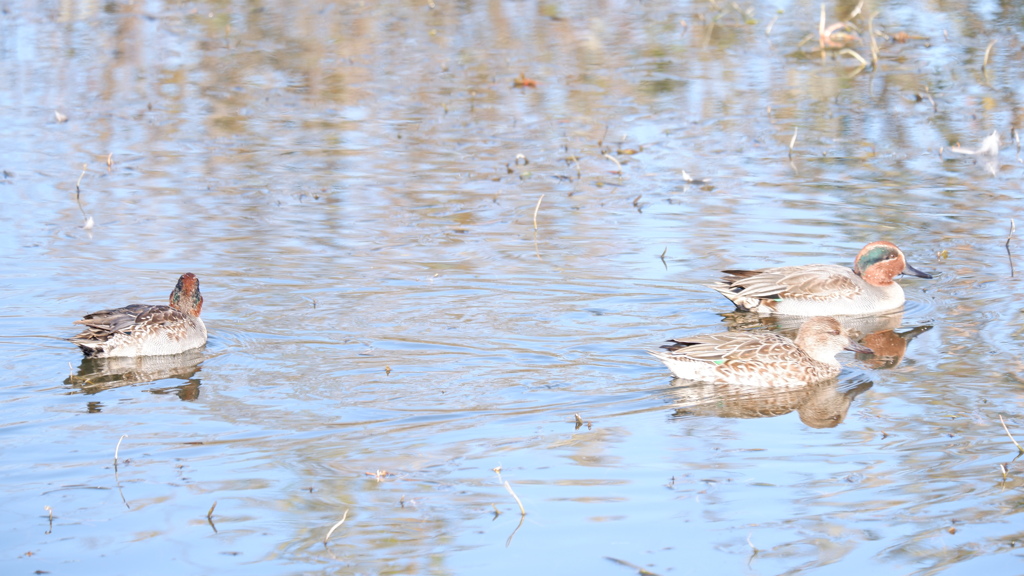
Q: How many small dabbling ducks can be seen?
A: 3